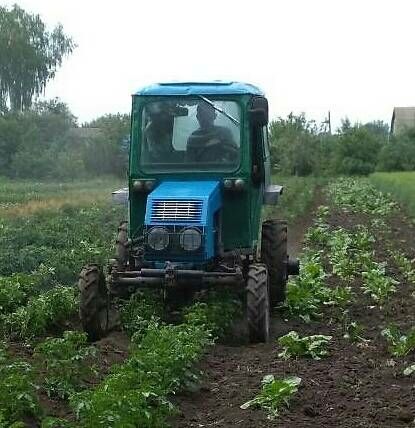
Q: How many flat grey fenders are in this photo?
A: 2